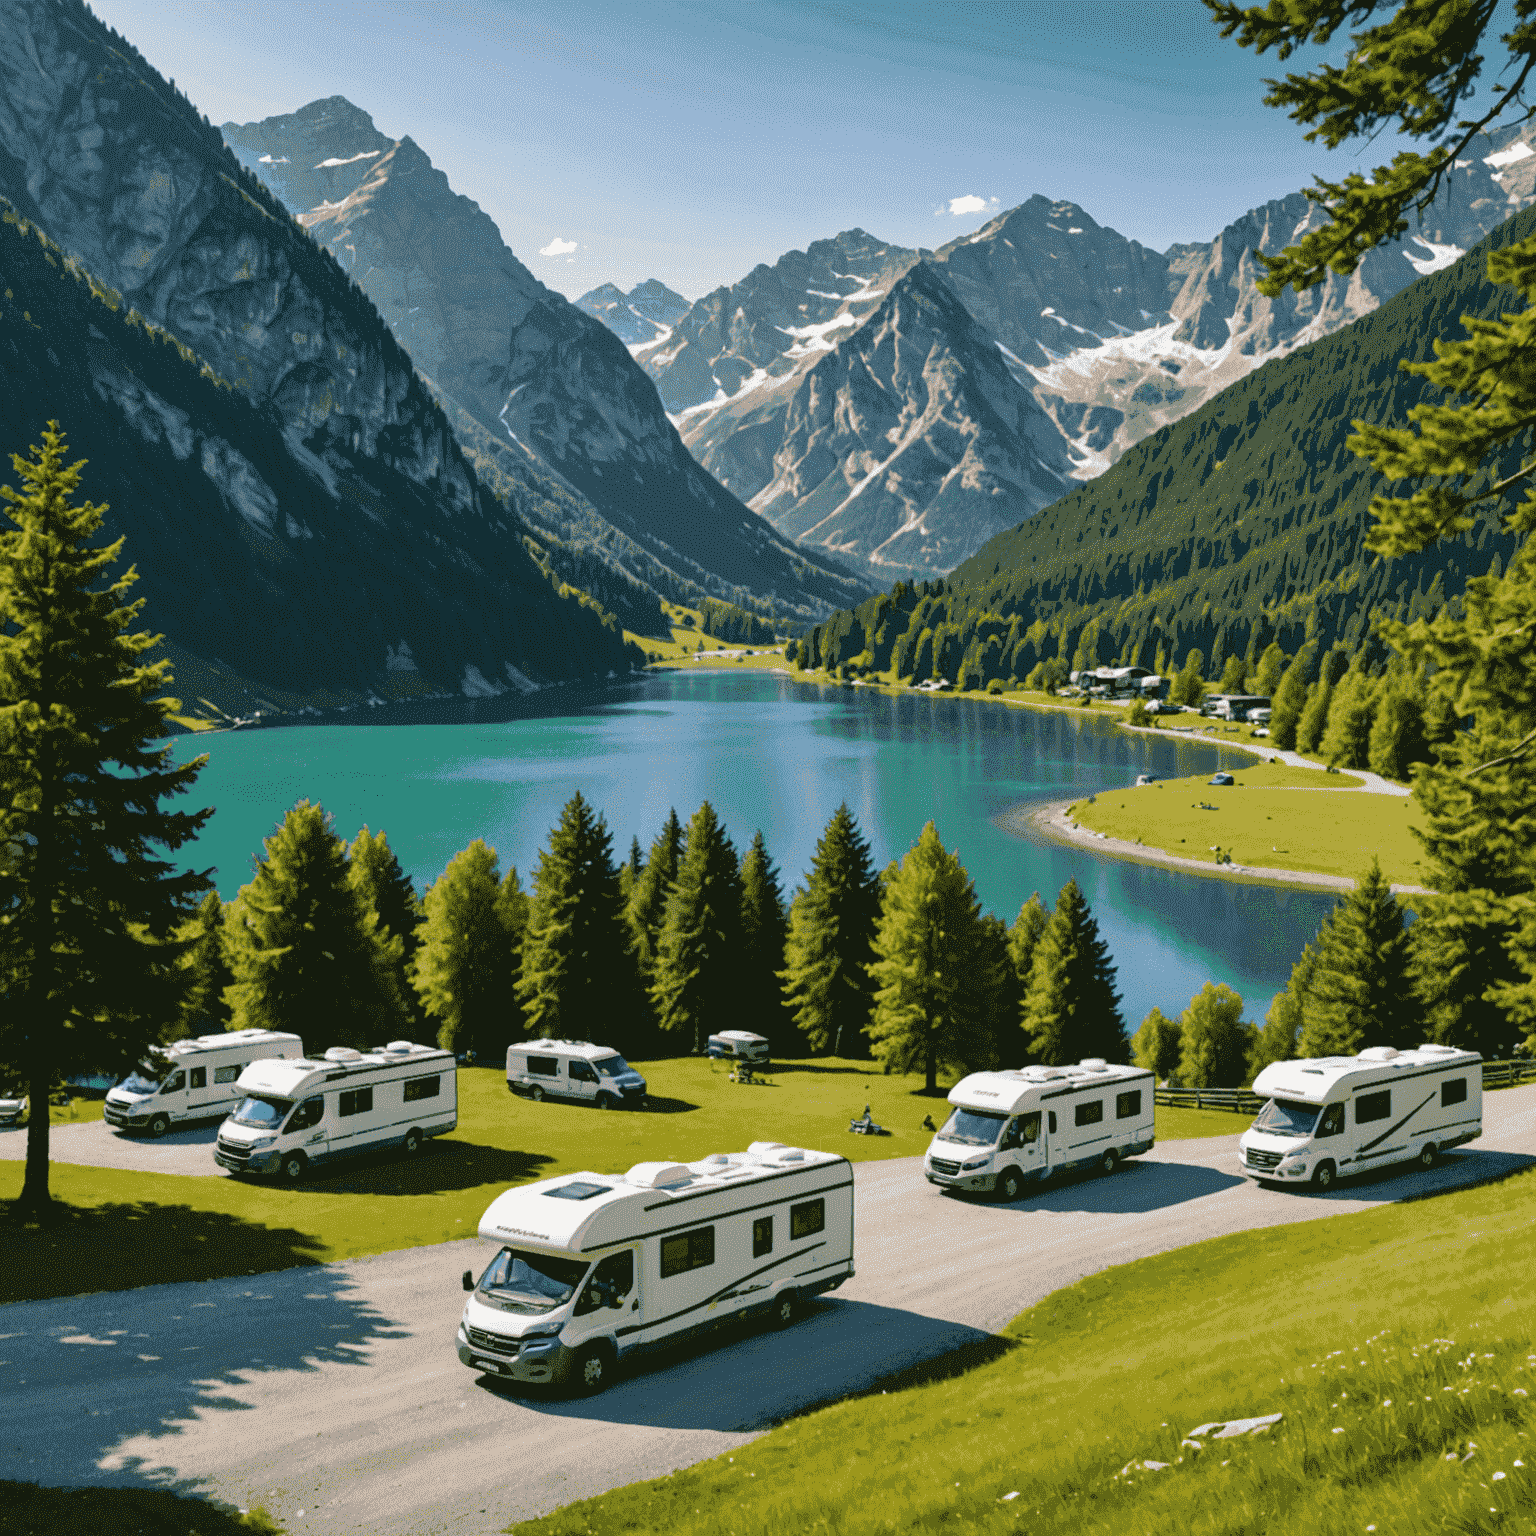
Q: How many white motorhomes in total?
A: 6